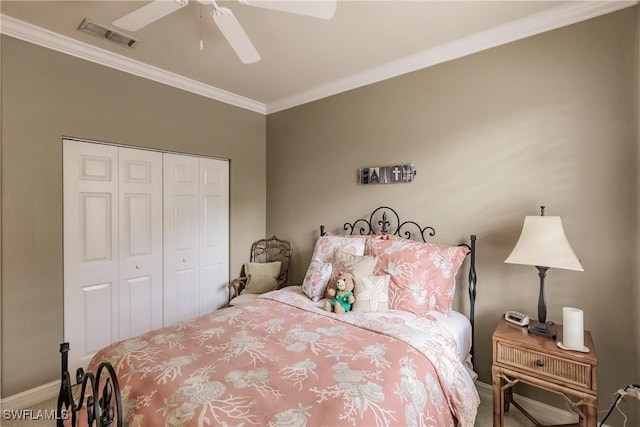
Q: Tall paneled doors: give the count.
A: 4